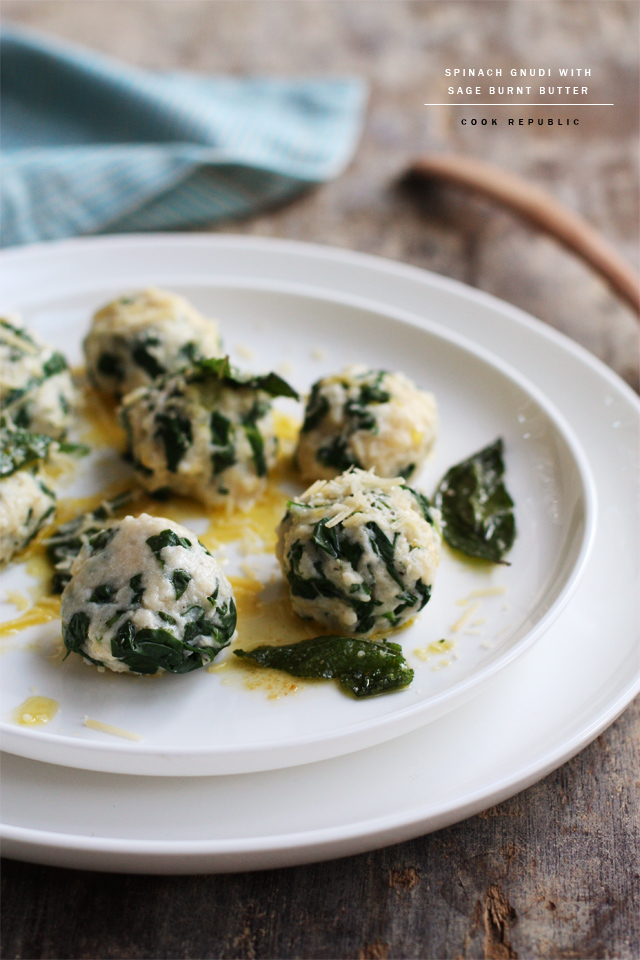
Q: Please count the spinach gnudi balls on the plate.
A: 7